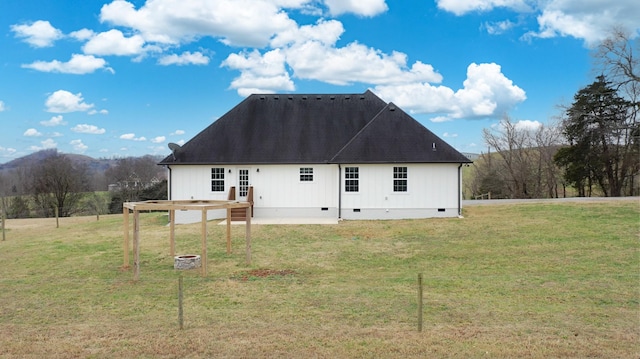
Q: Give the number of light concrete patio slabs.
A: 1